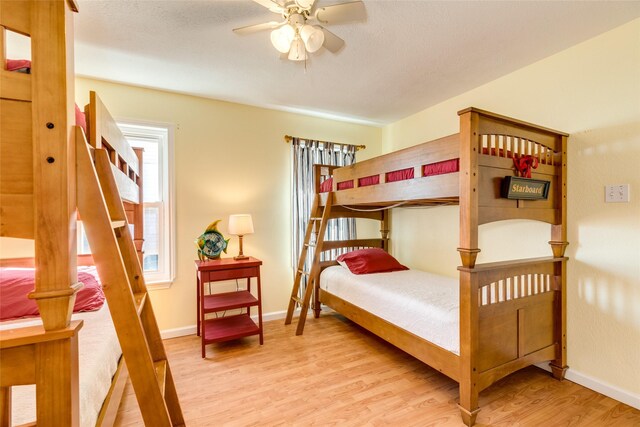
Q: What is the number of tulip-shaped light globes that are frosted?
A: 3